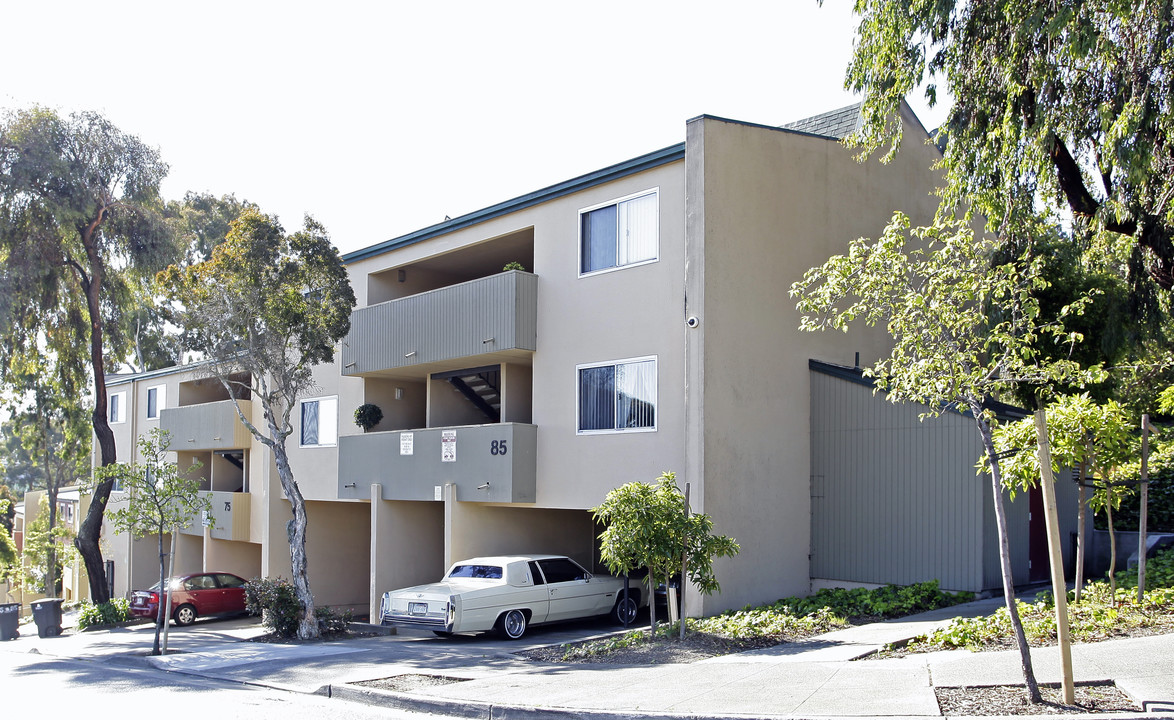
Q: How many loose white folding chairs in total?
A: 0